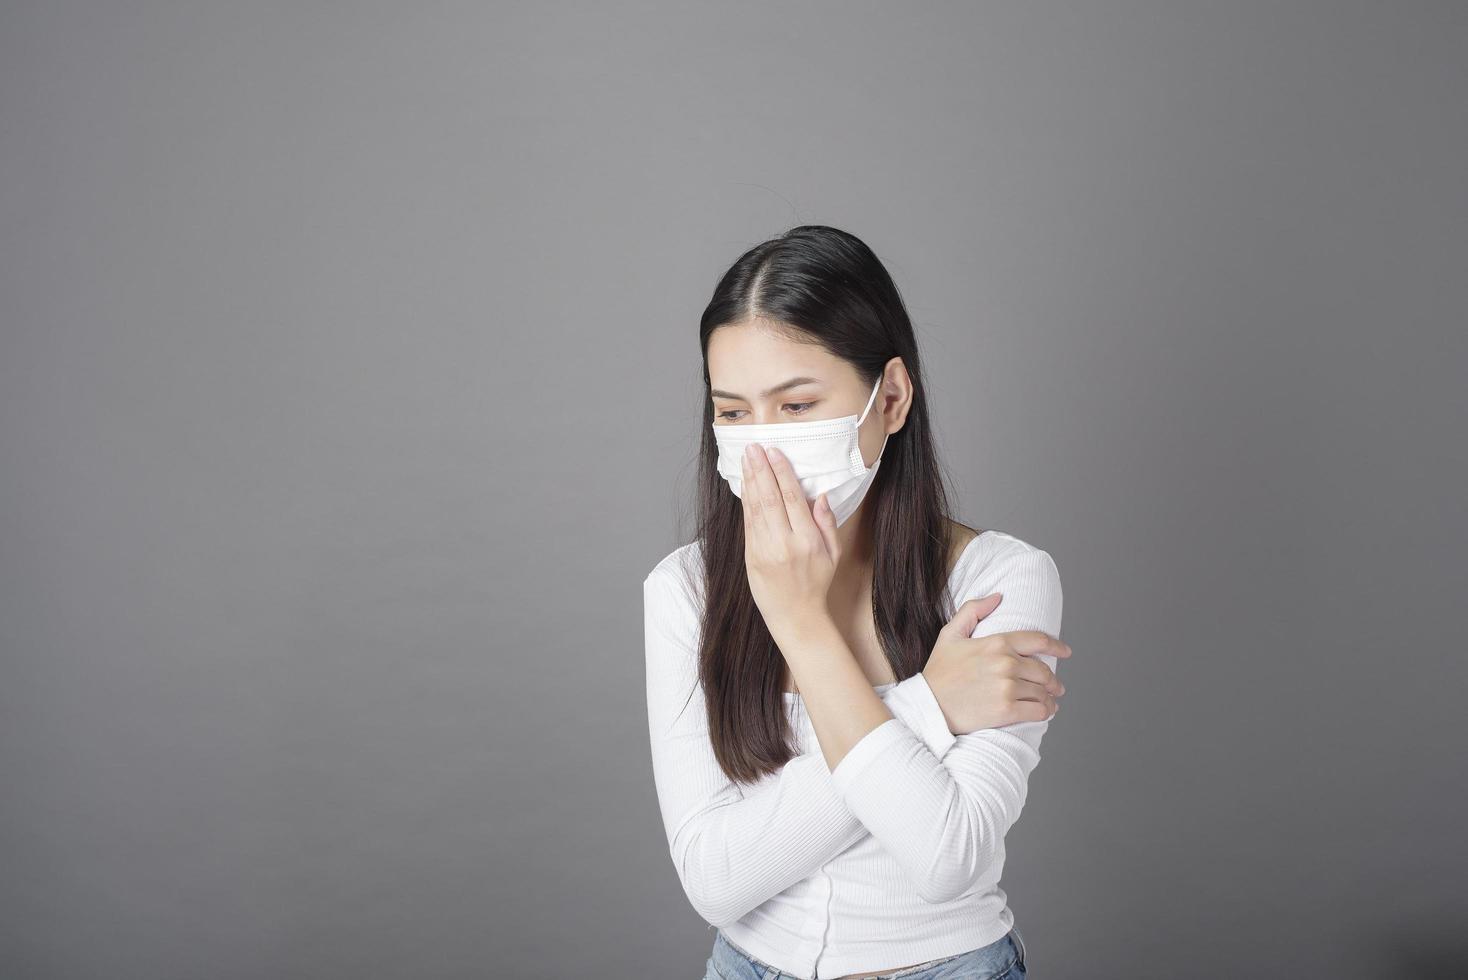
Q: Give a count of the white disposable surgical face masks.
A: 1